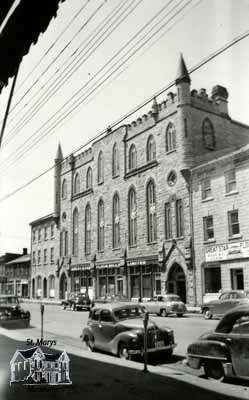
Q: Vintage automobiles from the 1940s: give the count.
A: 6